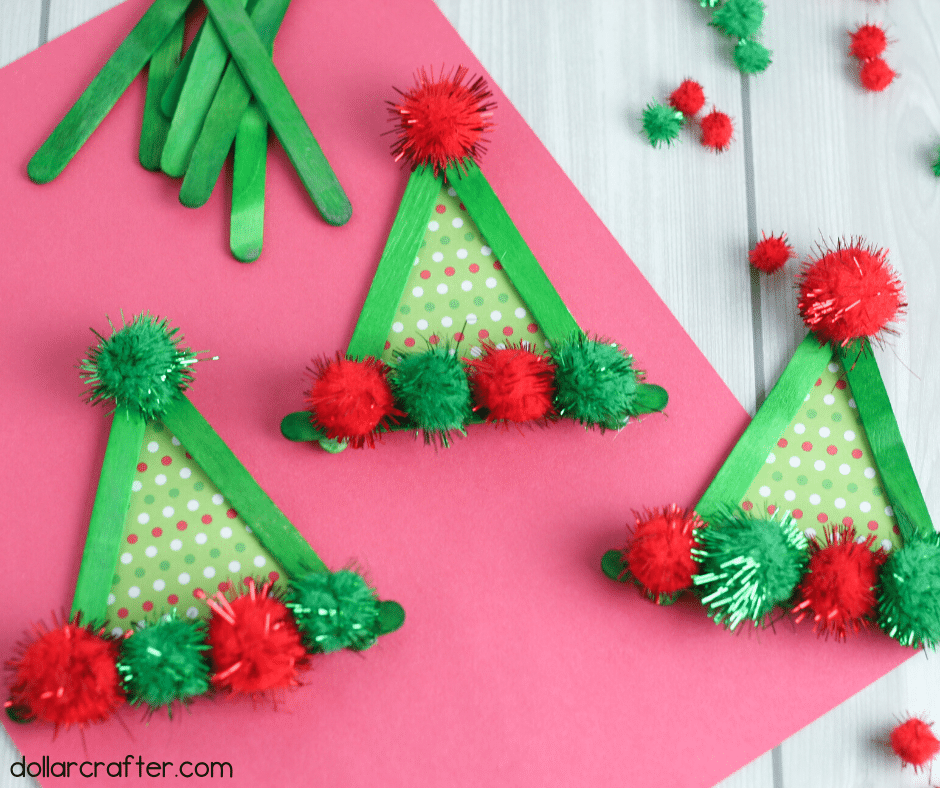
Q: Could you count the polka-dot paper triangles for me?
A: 3